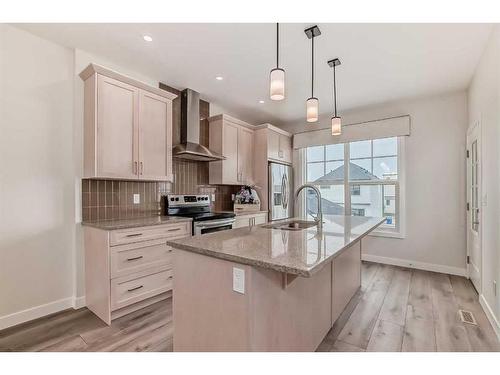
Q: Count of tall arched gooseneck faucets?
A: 1